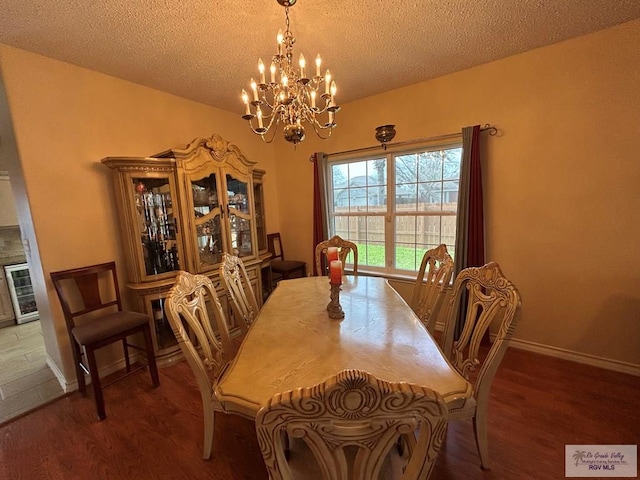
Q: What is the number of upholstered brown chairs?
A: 2